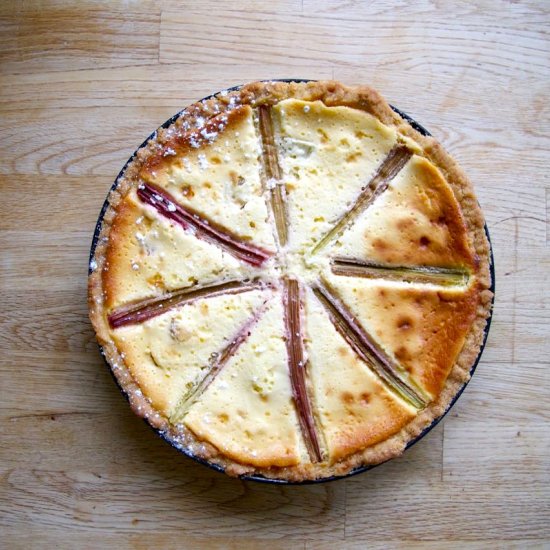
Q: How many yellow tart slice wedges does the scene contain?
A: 8